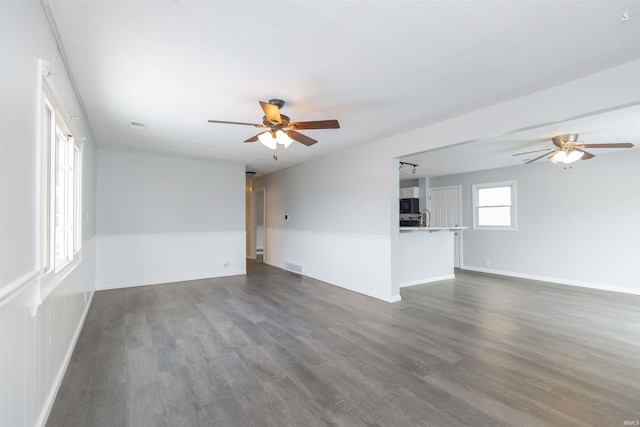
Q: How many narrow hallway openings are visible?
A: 1